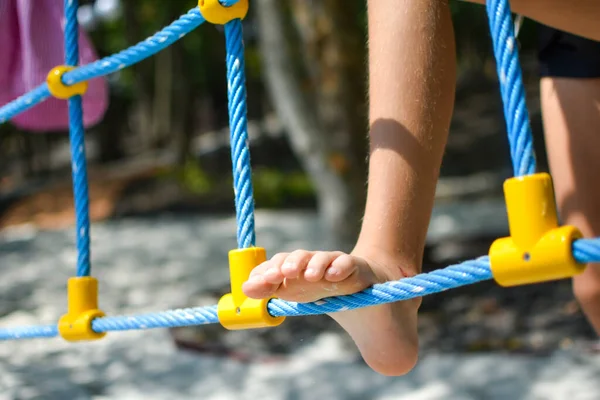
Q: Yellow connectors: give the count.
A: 5